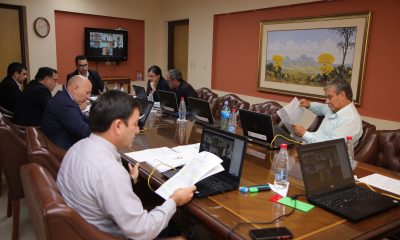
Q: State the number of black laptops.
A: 7